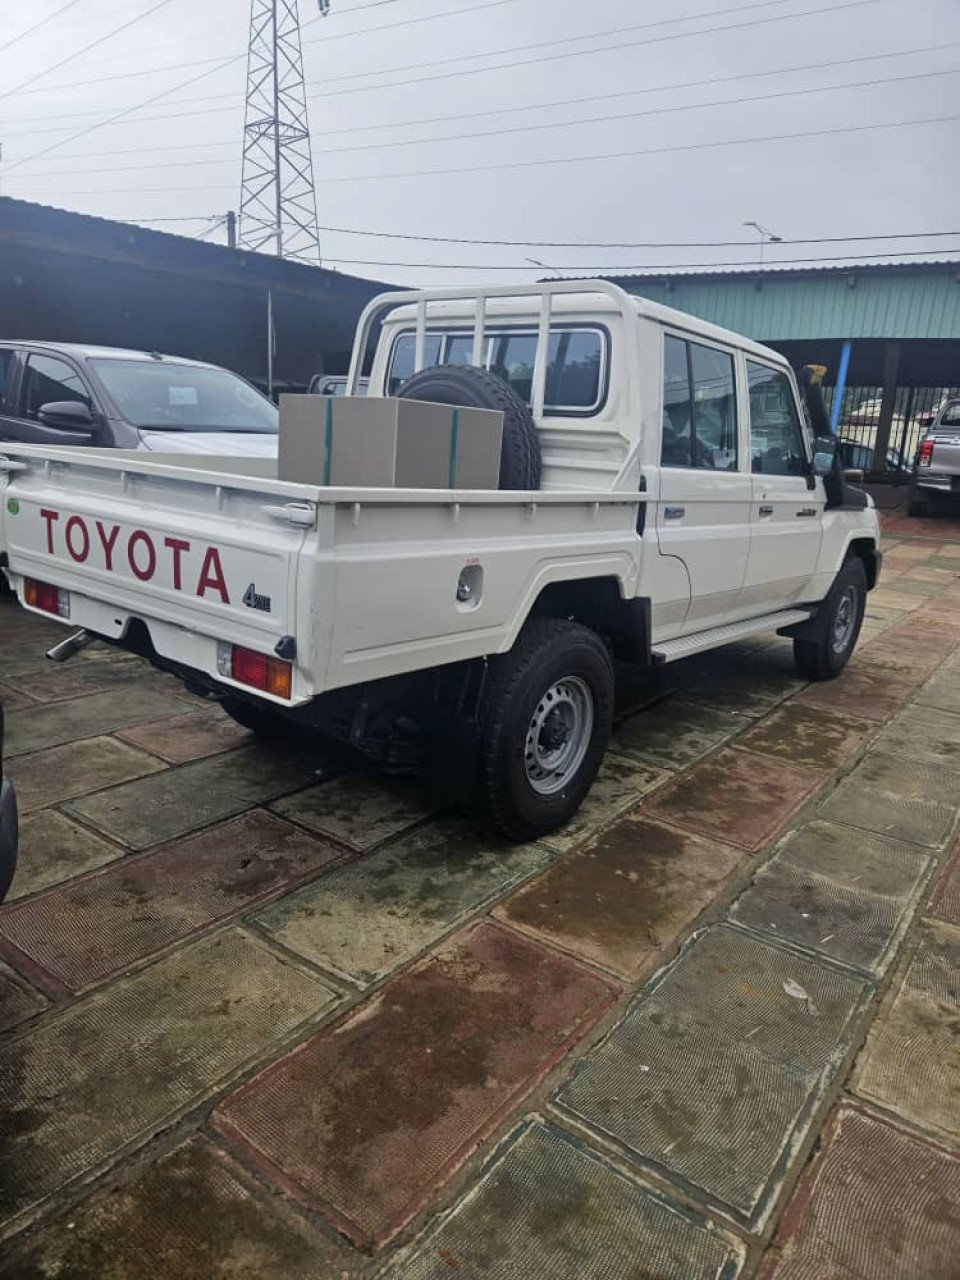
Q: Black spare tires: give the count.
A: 1